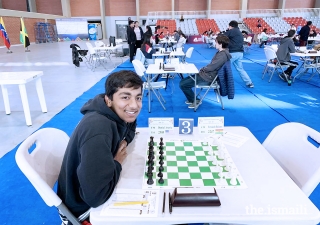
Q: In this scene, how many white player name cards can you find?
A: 2